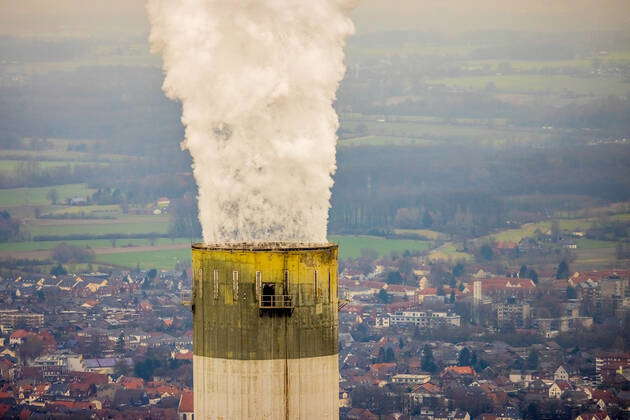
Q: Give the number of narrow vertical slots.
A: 7